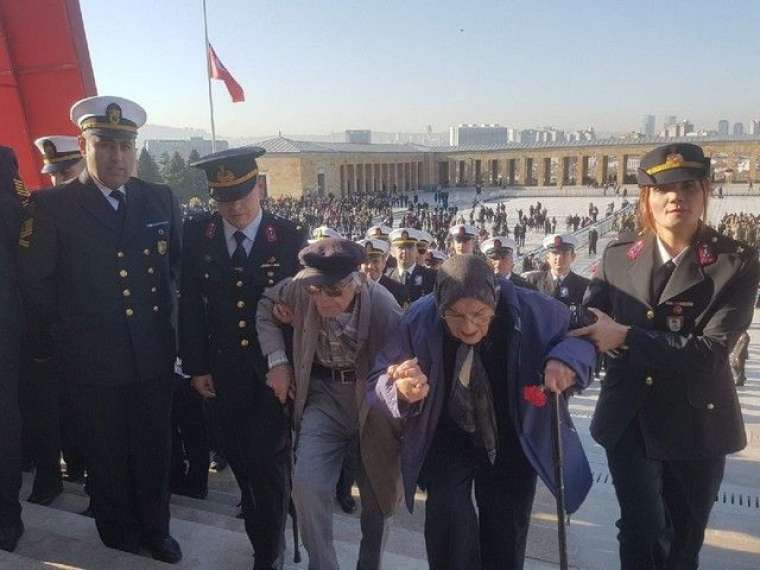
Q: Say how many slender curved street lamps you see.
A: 0